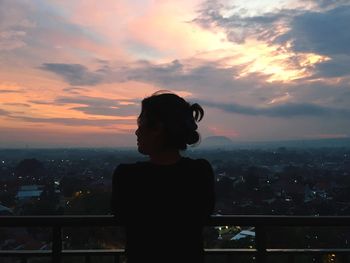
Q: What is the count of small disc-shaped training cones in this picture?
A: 0